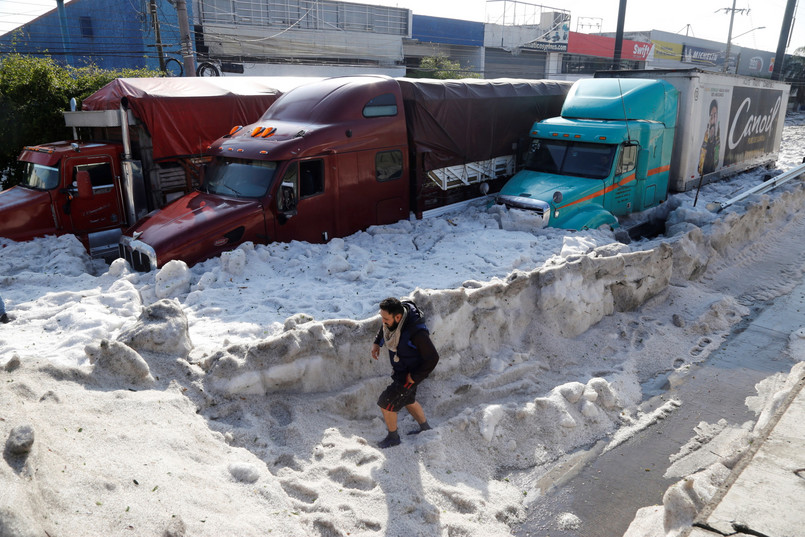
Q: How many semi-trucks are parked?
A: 3